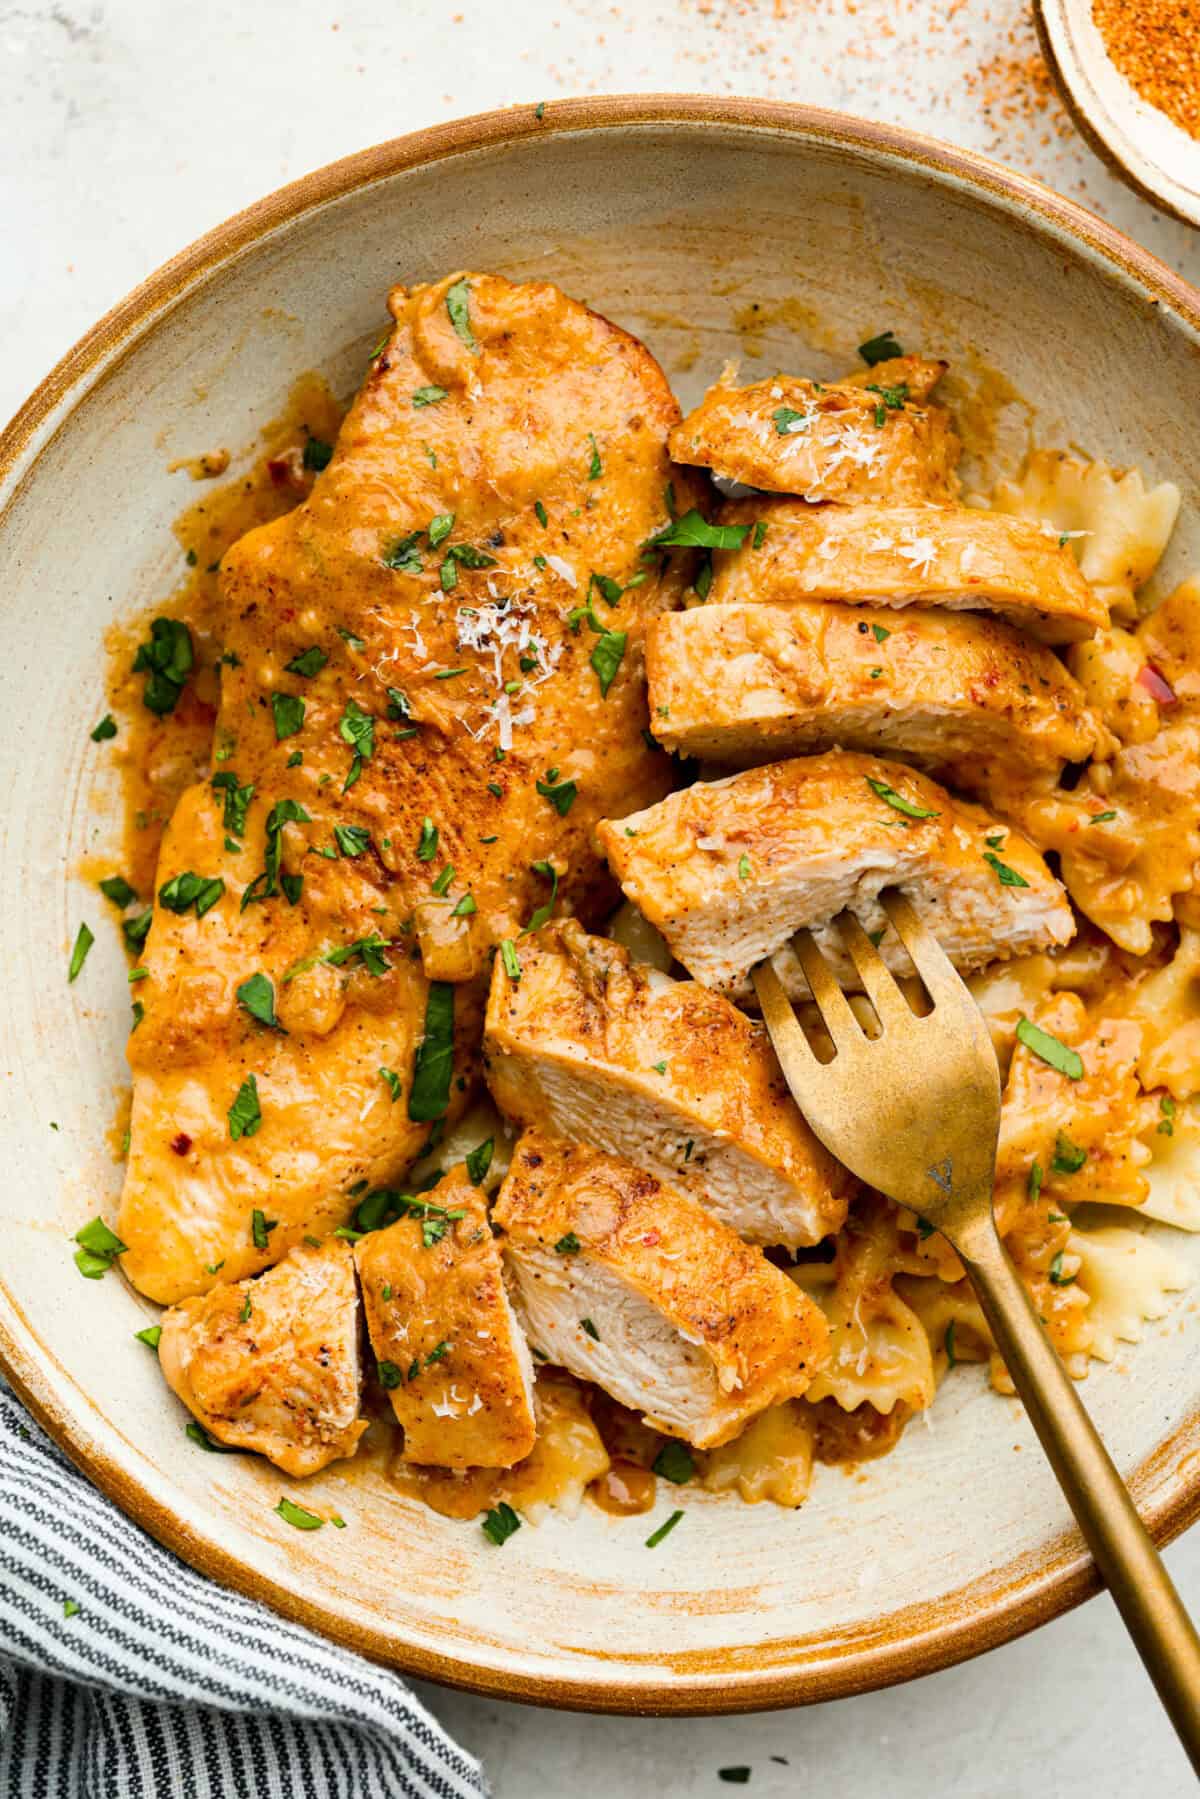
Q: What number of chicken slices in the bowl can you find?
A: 8